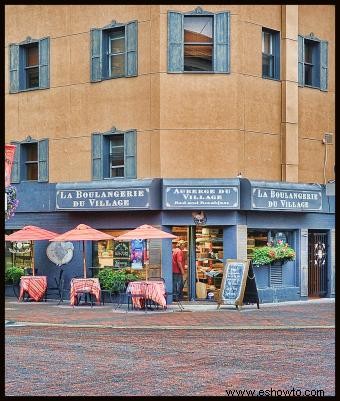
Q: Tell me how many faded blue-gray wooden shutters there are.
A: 12